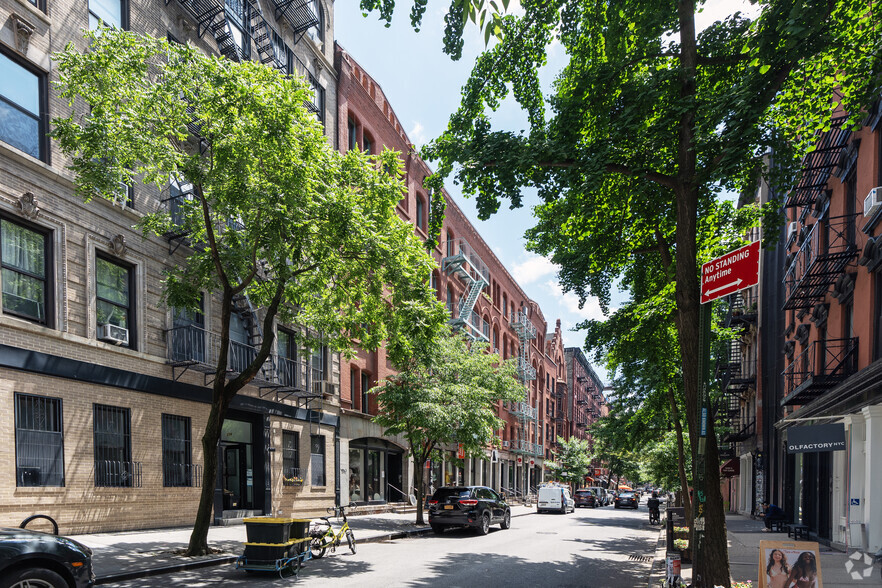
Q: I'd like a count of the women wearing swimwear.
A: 2